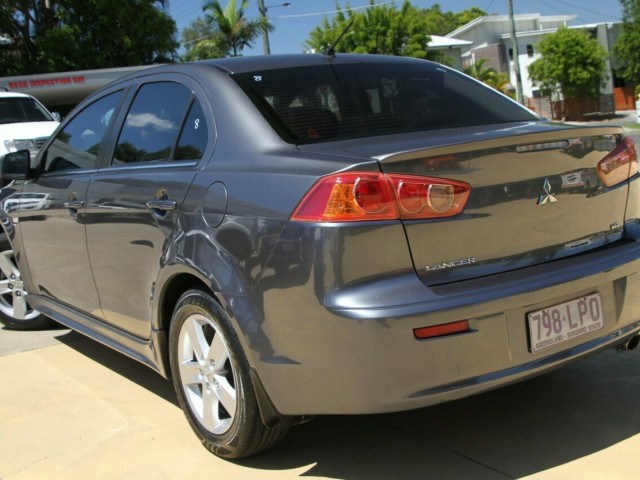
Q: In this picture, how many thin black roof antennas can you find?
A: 1